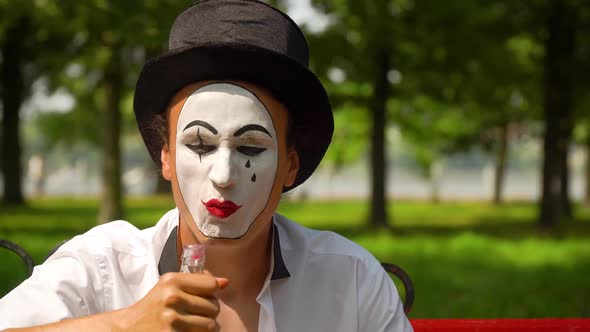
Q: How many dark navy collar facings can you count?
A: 2